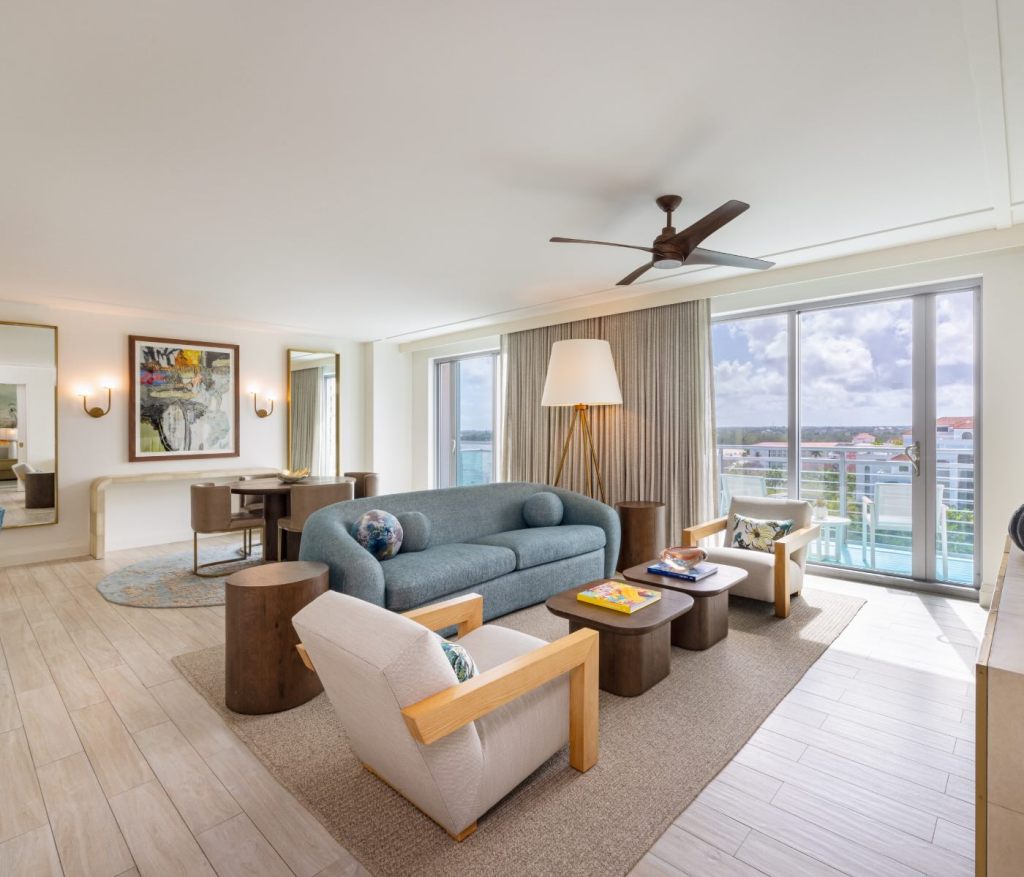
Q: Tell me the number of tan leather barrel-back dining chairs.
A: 4